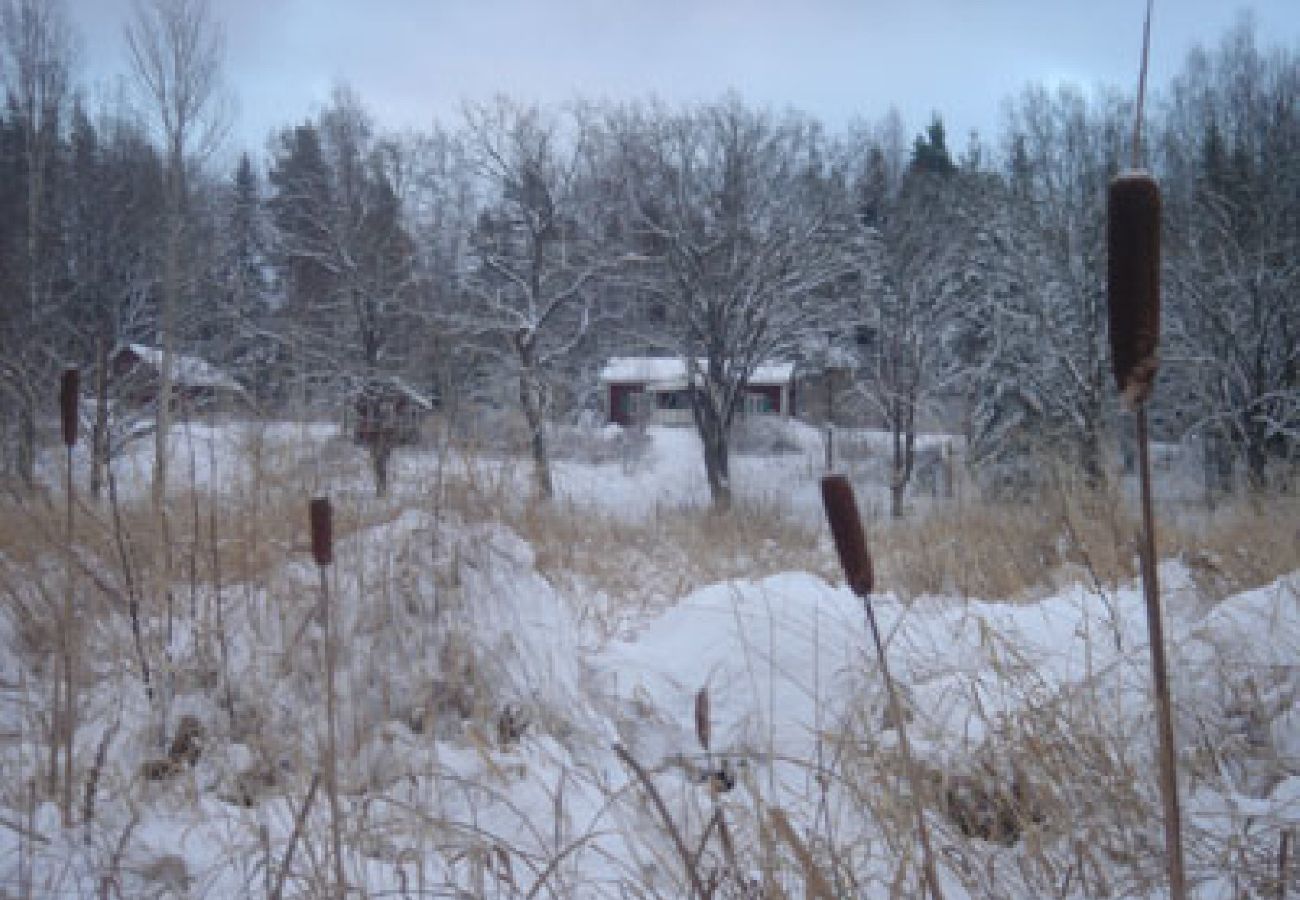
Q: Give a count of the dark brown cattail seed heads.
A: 5